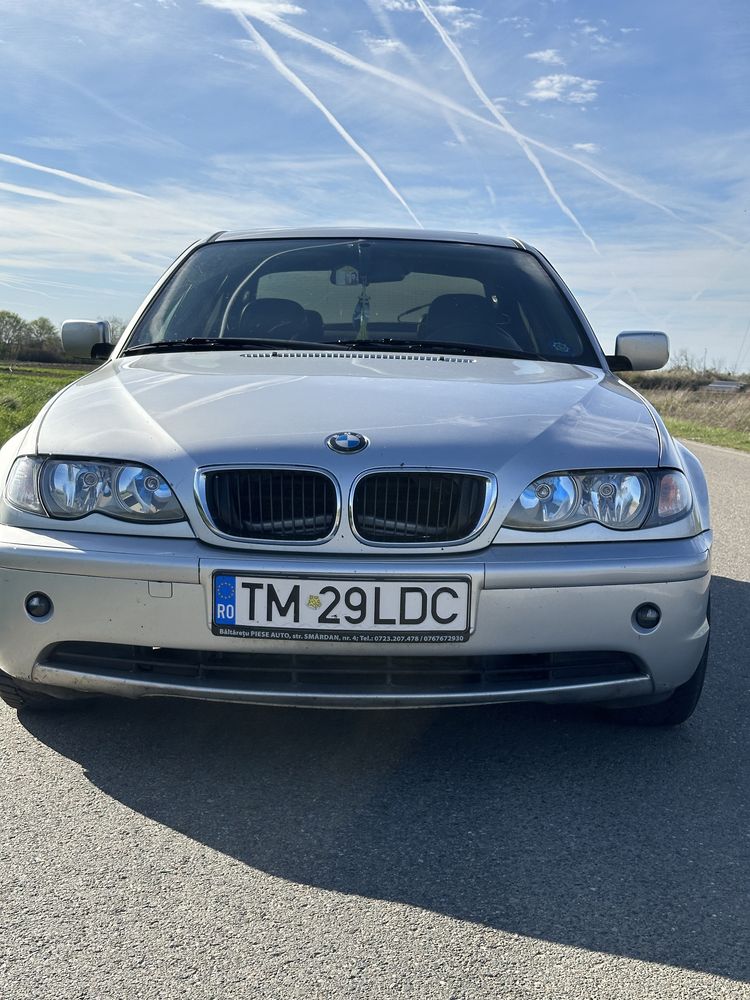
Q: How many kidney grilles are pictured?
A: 2